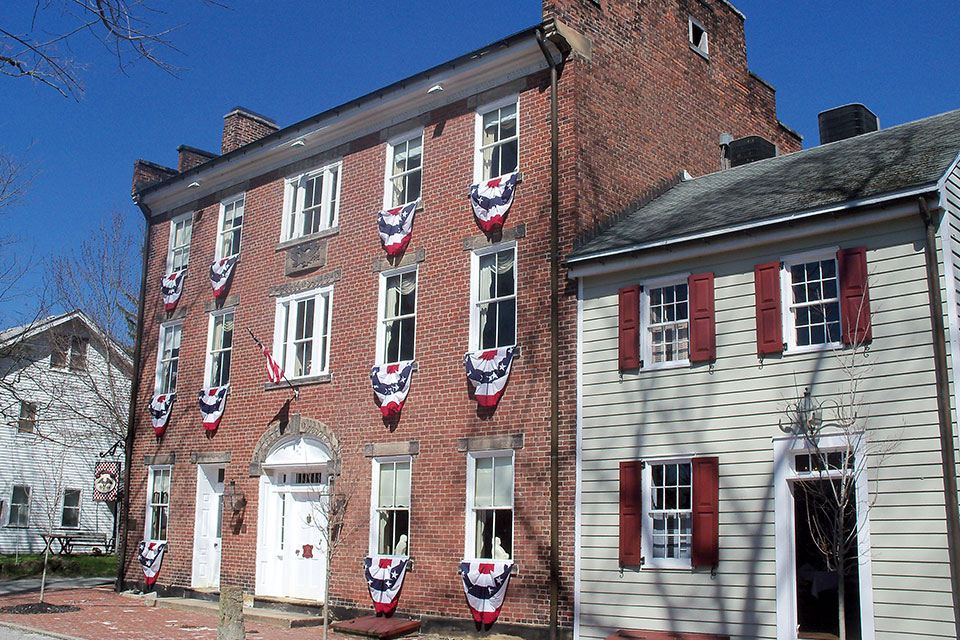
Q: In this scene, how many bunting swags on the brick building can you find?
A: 11